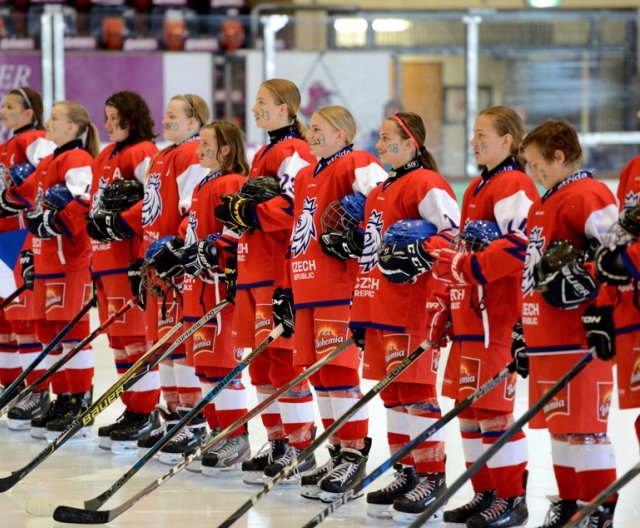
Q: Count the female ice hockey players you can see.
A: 11